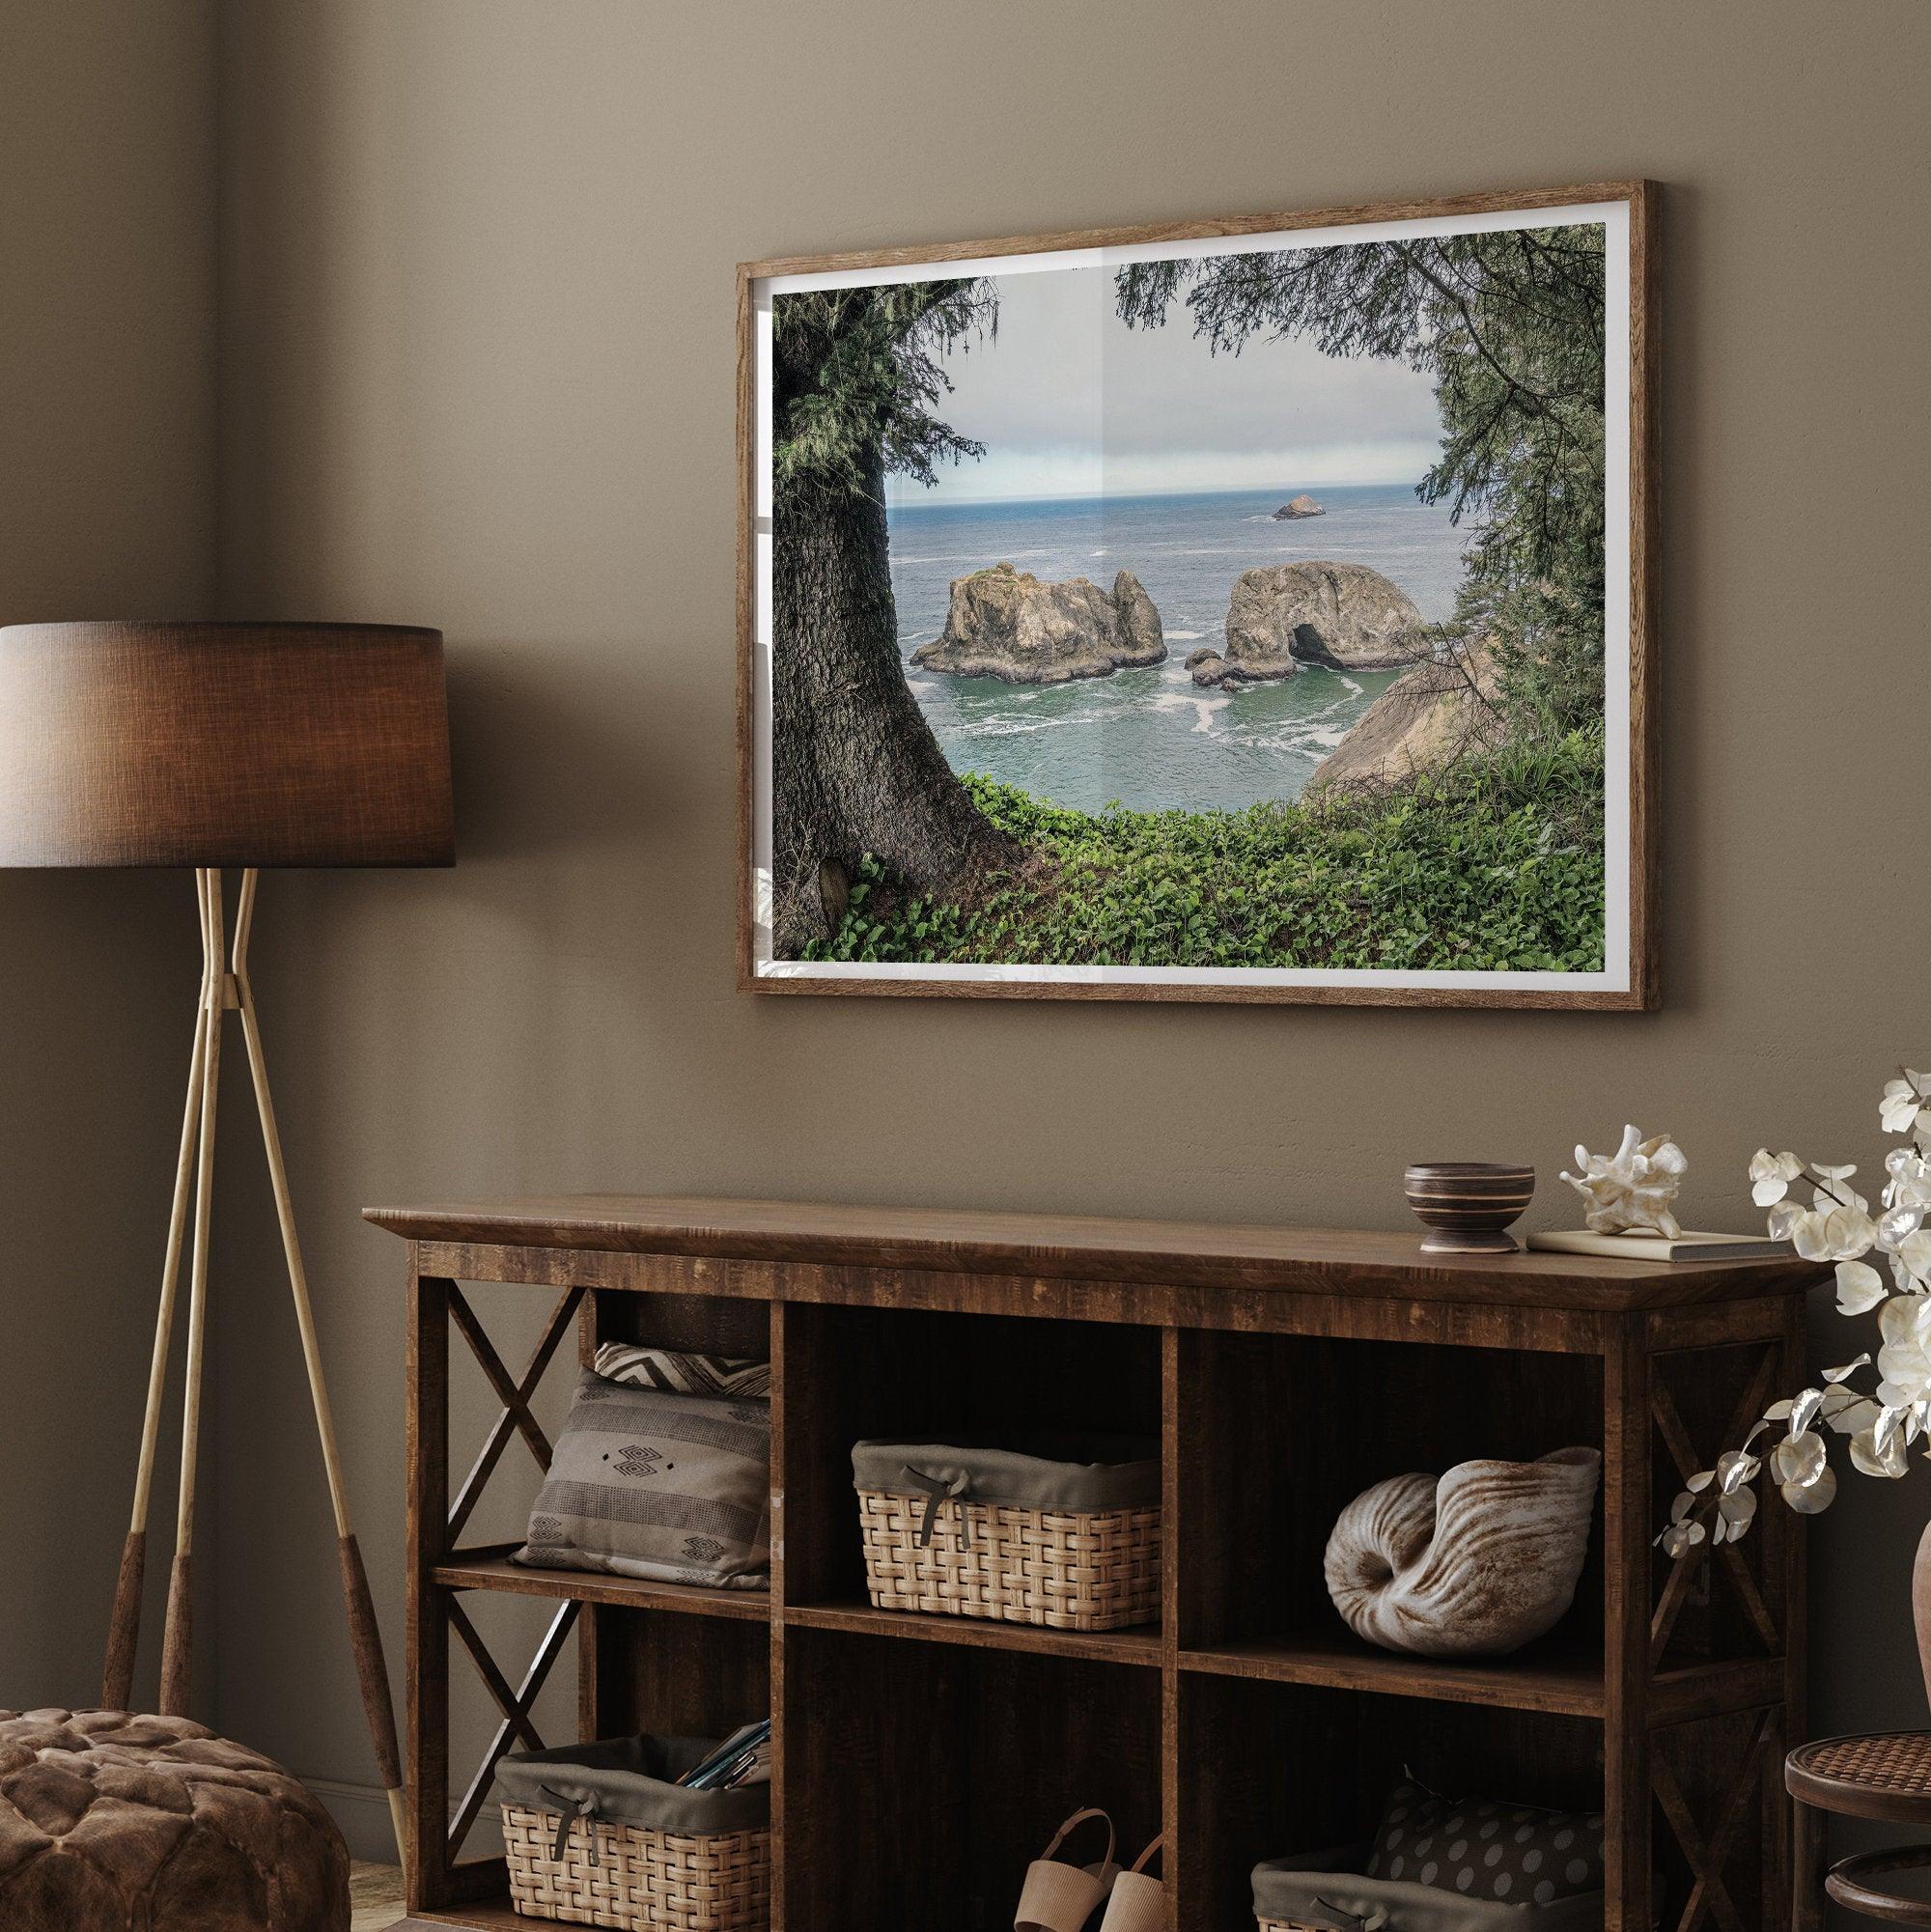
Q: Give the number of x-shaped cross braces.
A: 4